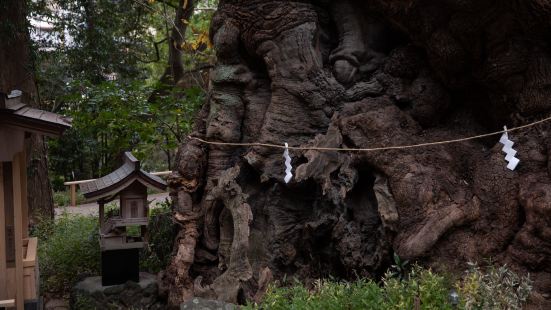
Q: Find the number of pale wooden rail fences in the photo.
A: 1